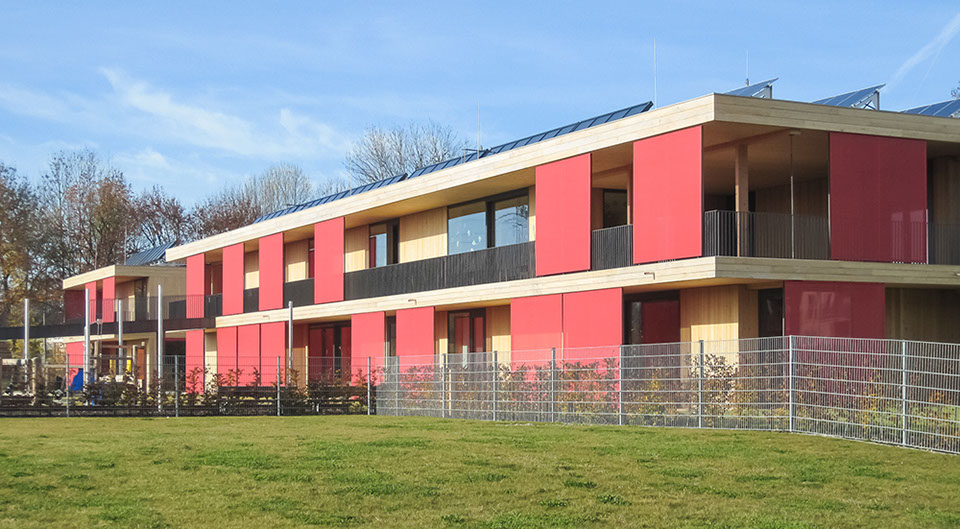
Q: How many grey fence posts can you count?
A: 12